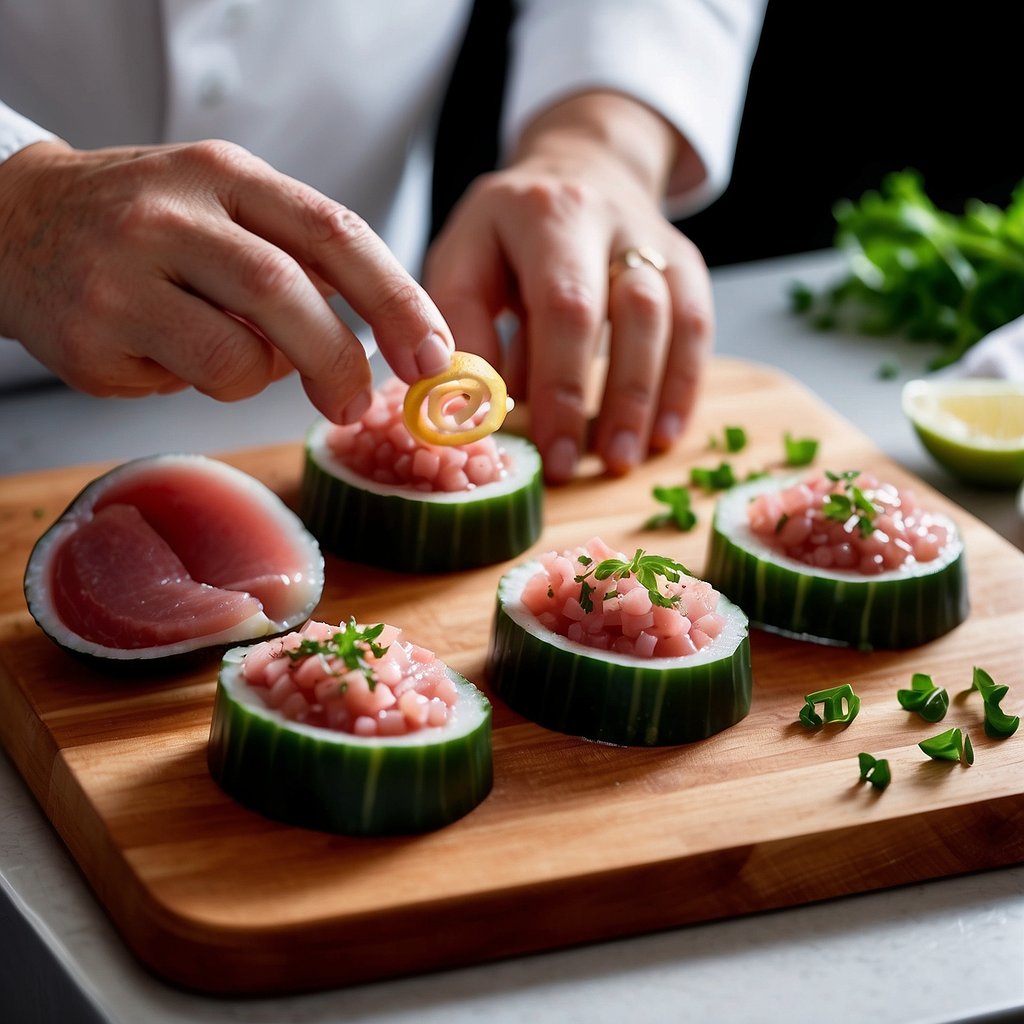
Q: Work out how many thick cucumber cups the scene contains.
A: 4